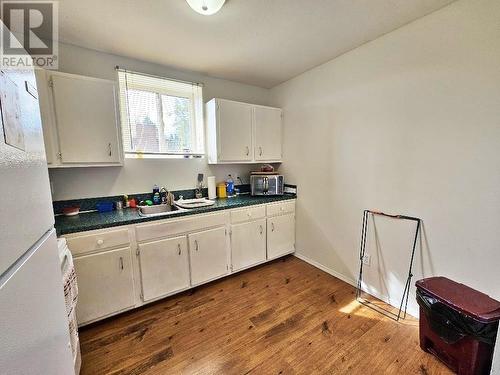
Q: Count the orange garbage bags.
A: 0